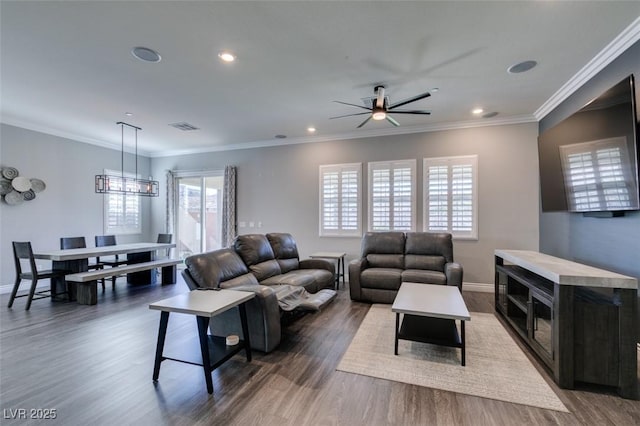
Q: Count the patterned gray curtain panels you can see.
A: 2